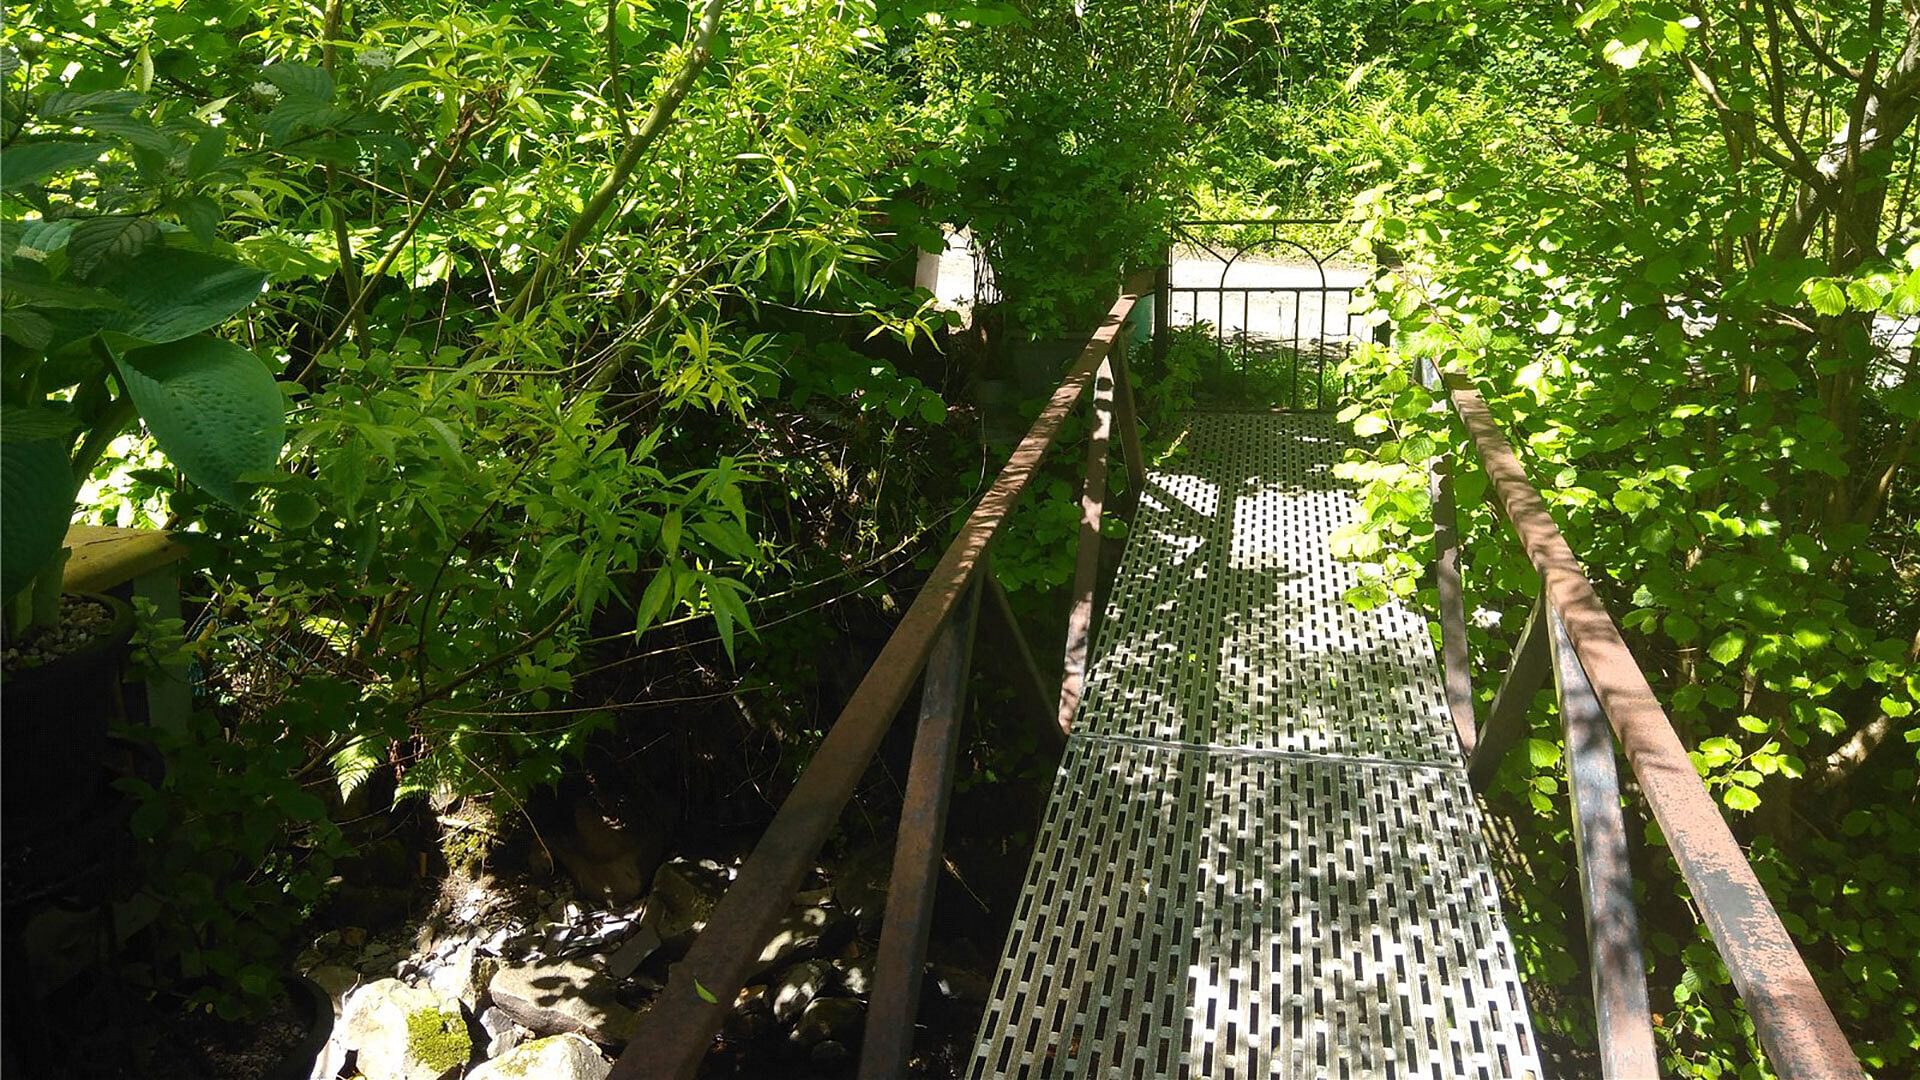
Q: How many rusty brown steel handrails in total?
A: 2